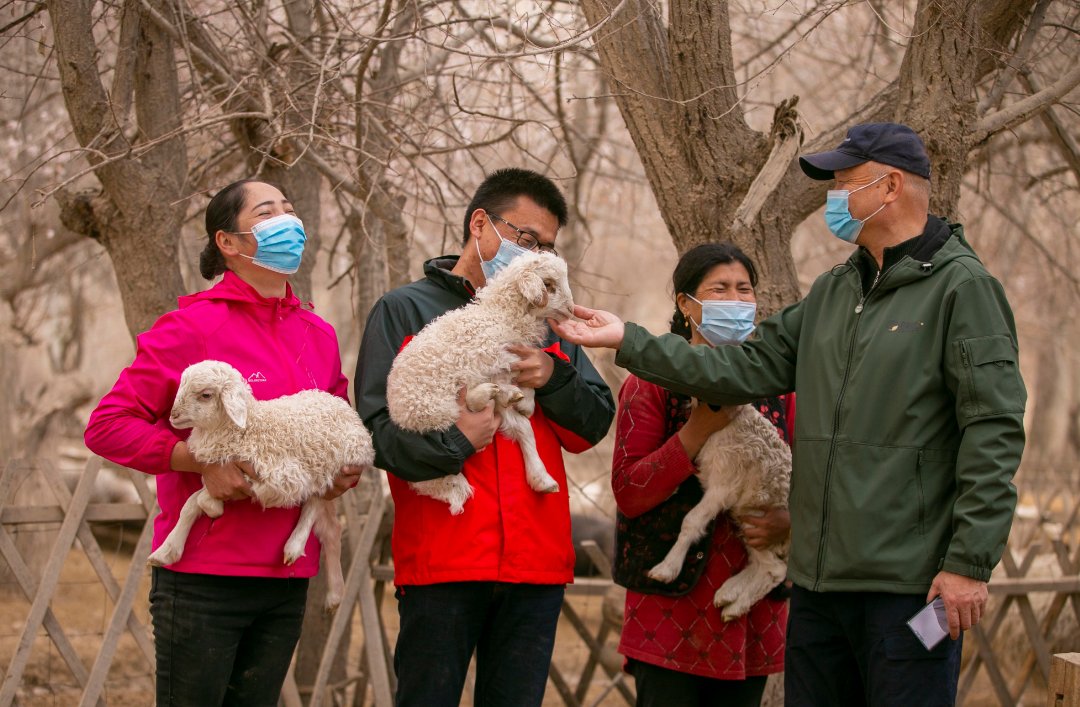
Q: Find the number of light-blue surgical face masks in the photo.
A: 4